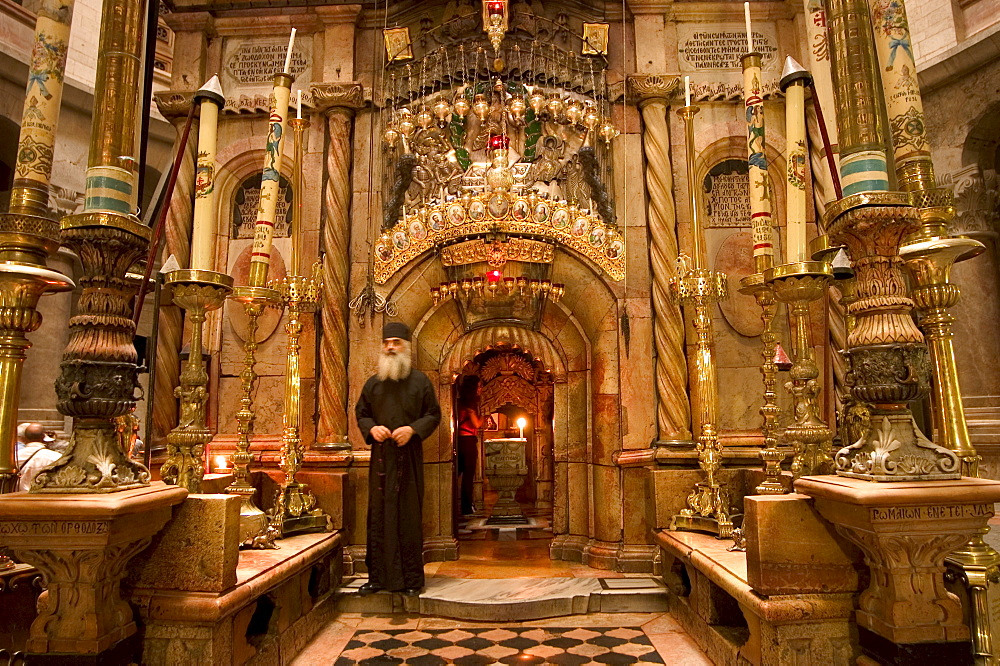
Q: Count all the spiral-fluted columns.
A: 4